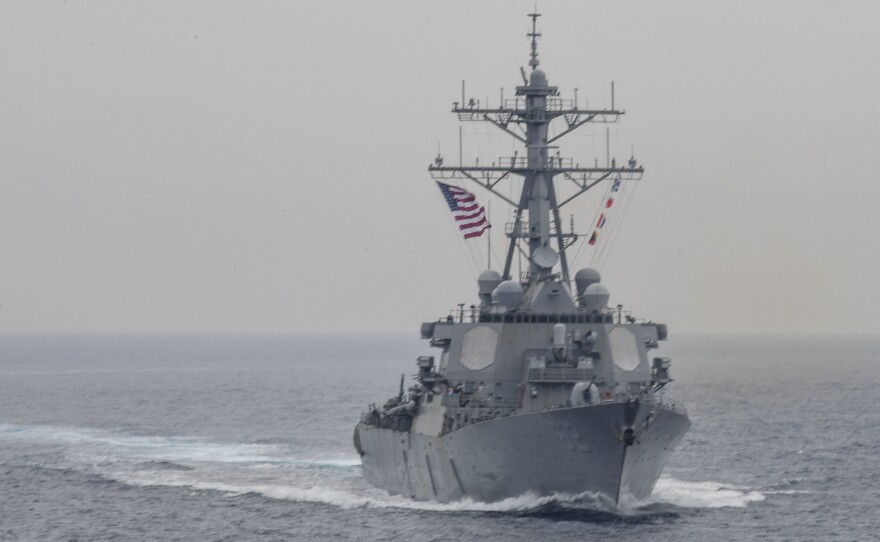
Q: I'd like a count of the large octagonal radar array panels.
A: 2